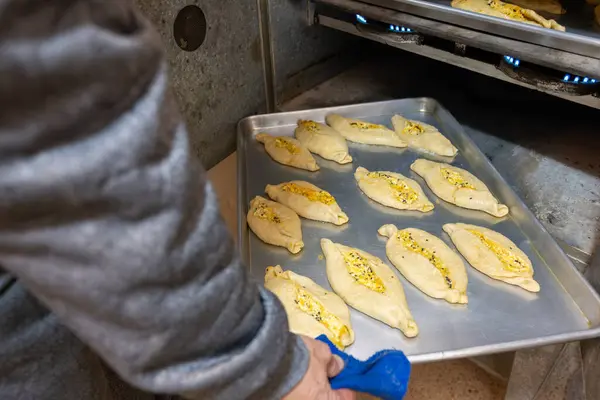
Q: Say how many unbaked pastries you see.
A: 12